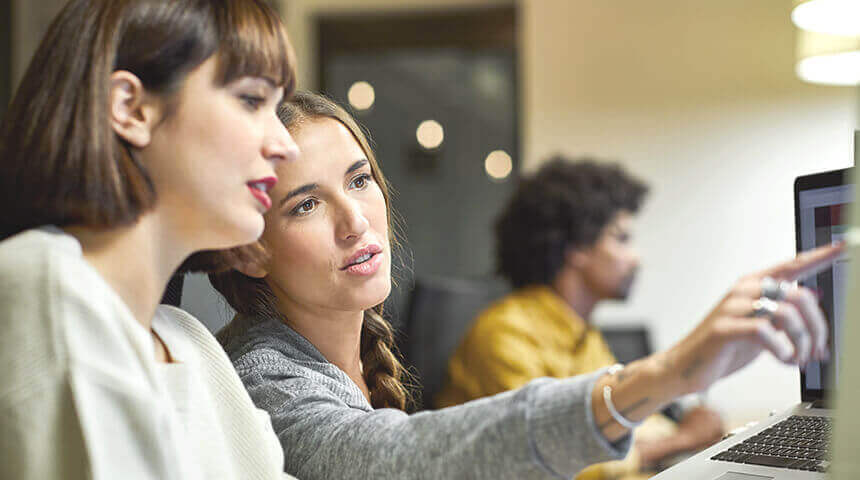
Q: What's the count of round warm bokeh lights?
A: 3